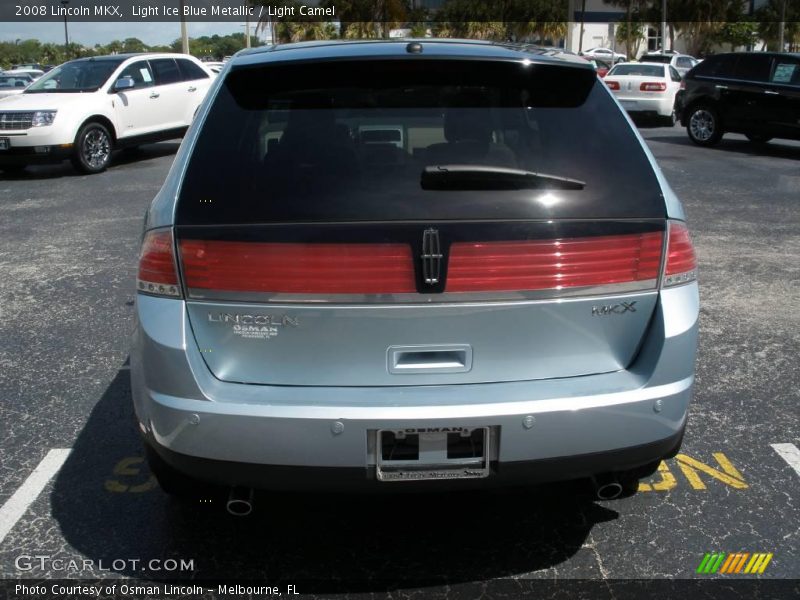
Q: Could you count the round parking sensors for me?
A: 4